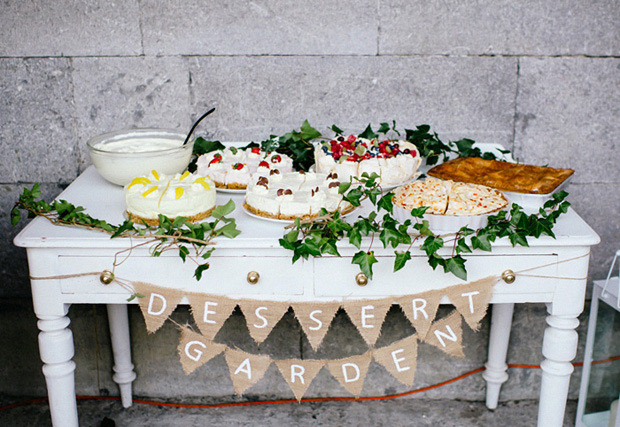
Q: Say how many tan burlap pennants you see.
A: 13